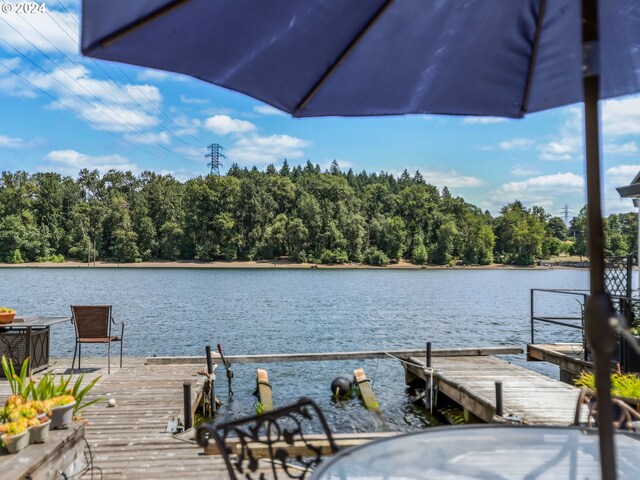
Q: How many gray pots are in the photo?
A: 3